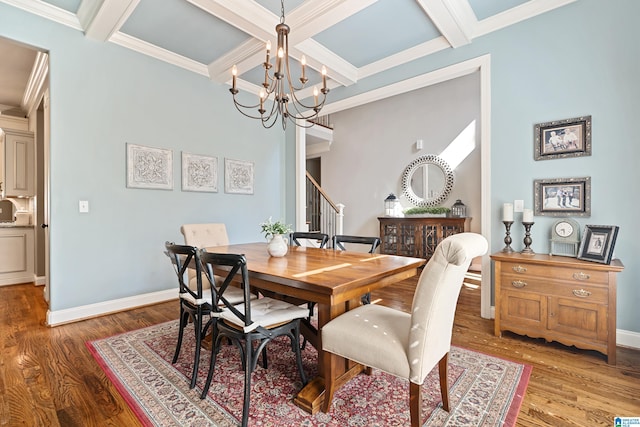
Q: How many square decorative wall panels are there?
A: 3